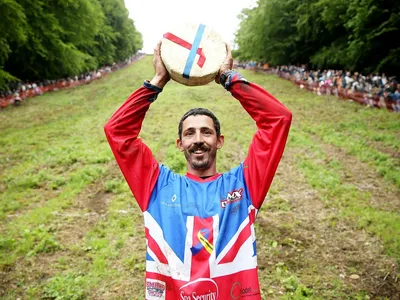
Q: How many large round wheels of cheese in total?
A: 1